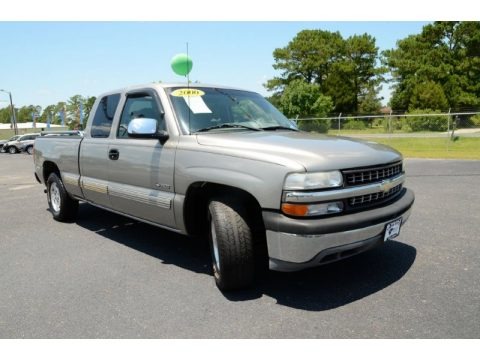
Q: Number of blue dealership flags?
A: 4